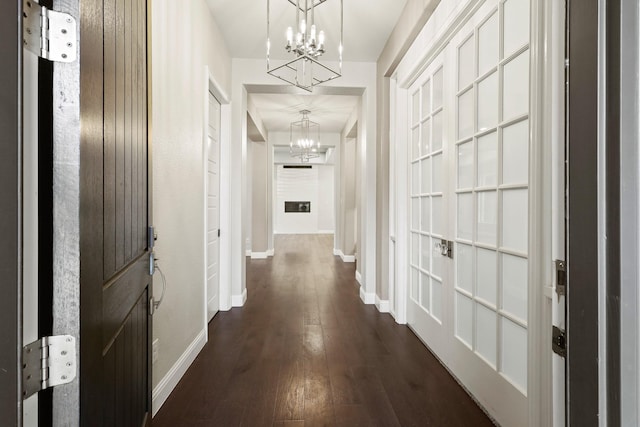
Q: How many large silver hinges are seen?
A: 2